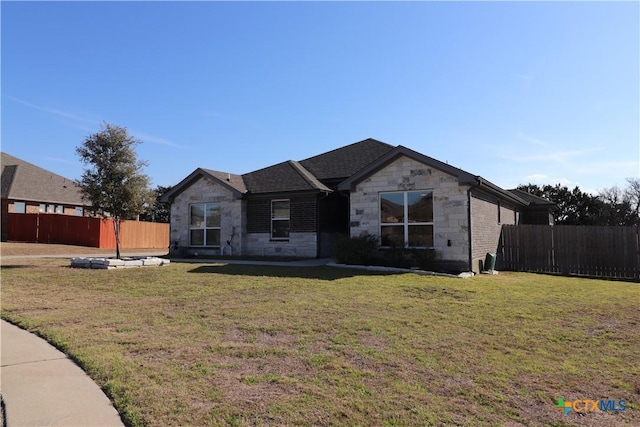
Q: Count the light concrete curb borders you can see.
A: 2